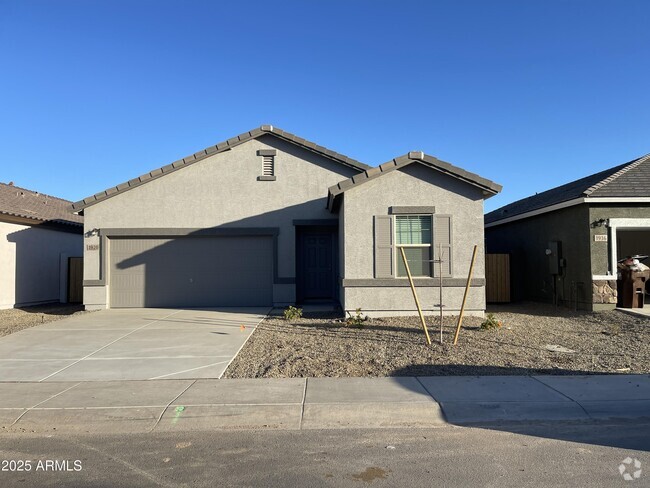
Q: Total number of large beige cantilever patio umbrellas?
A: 0